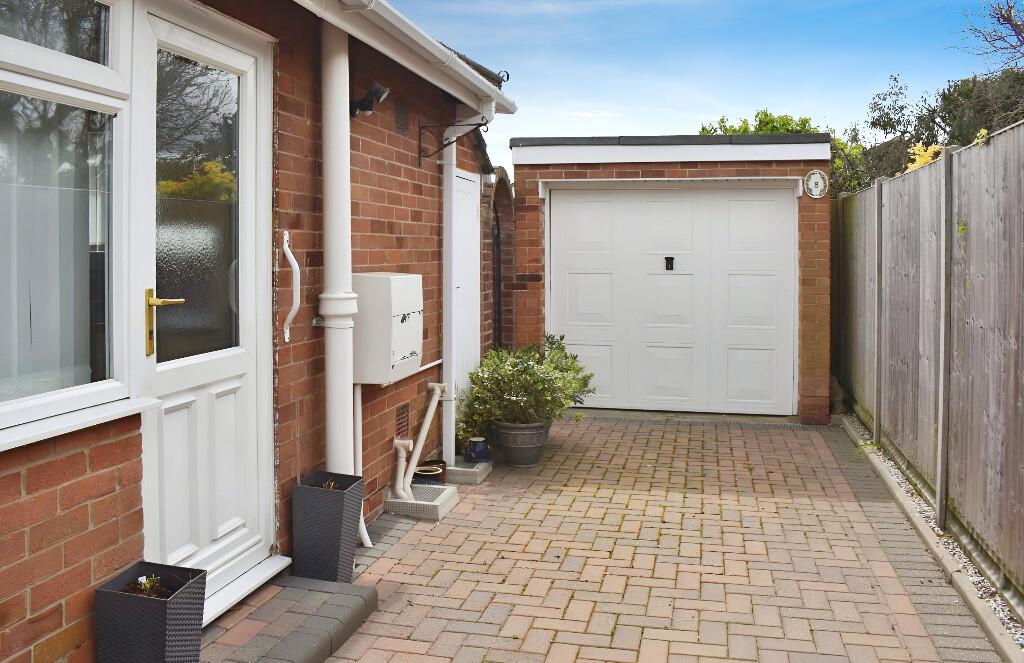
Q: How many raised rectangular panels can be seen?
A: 11